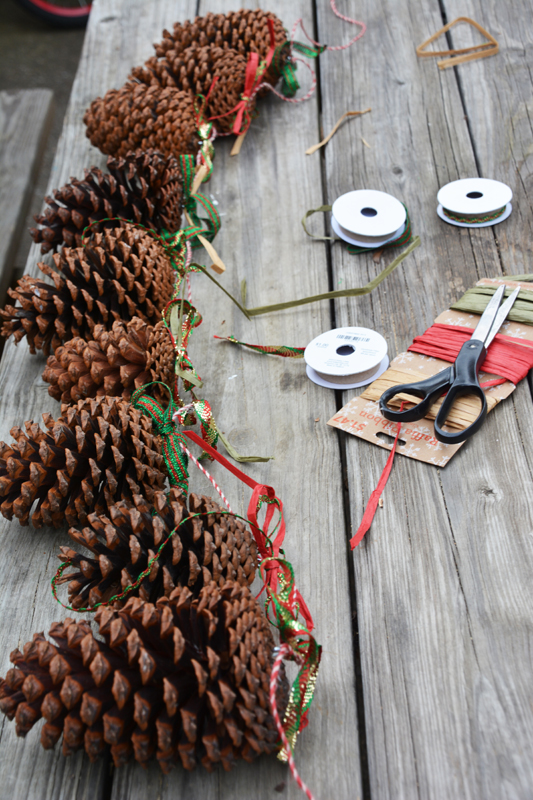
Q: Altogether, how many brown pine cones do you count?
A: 9